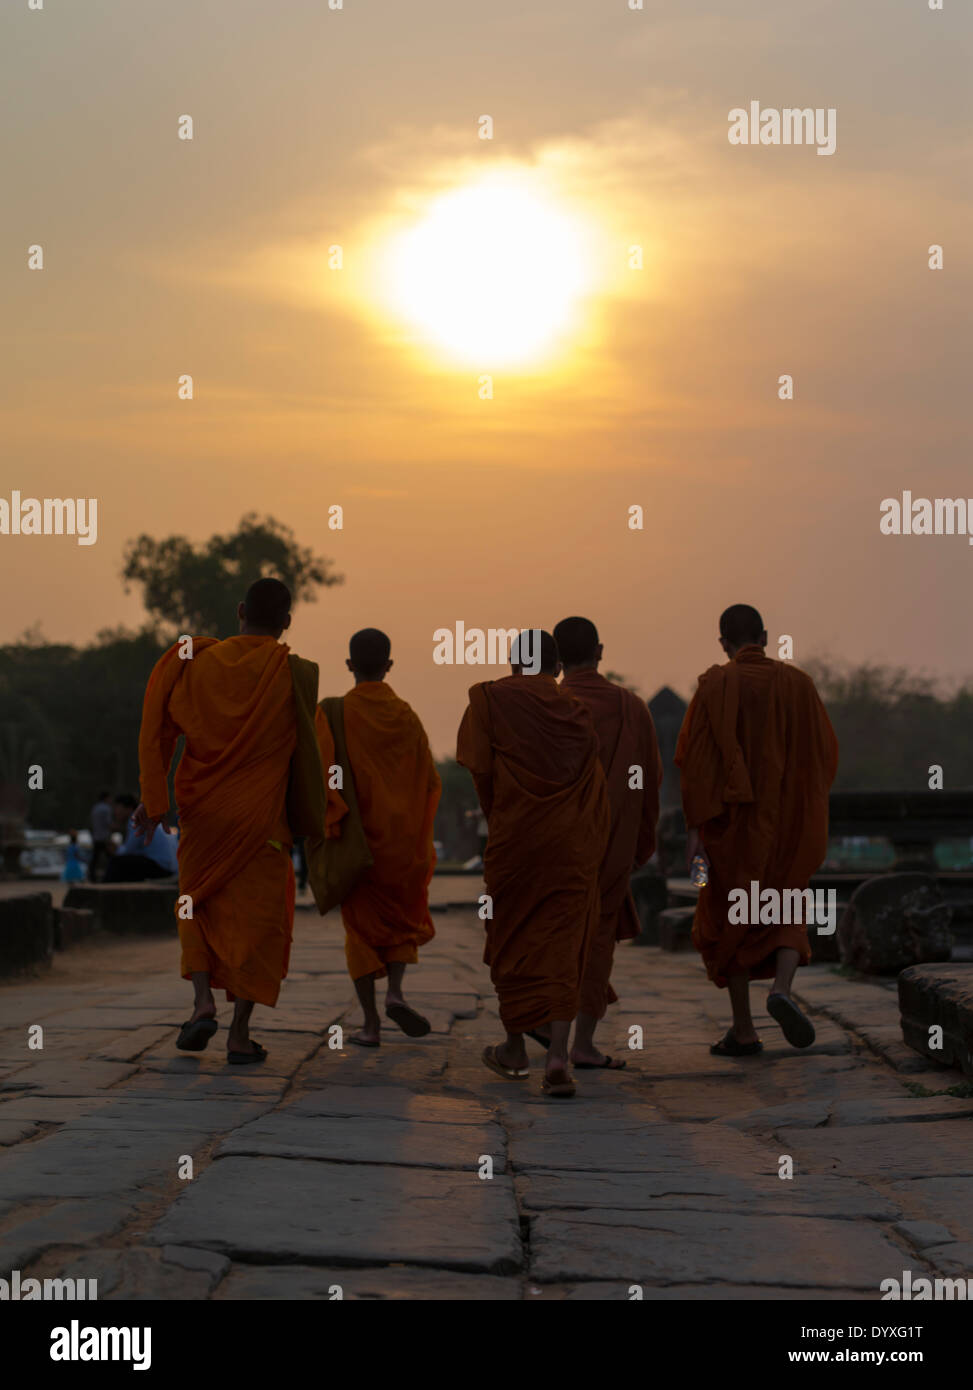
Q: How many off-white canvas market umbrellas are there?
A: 0